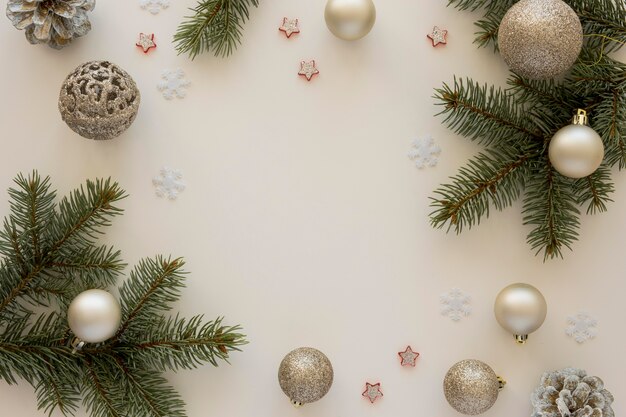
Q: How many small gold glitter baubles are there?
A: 2